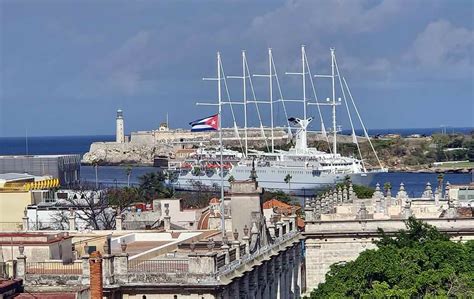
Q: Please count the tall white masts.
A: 5